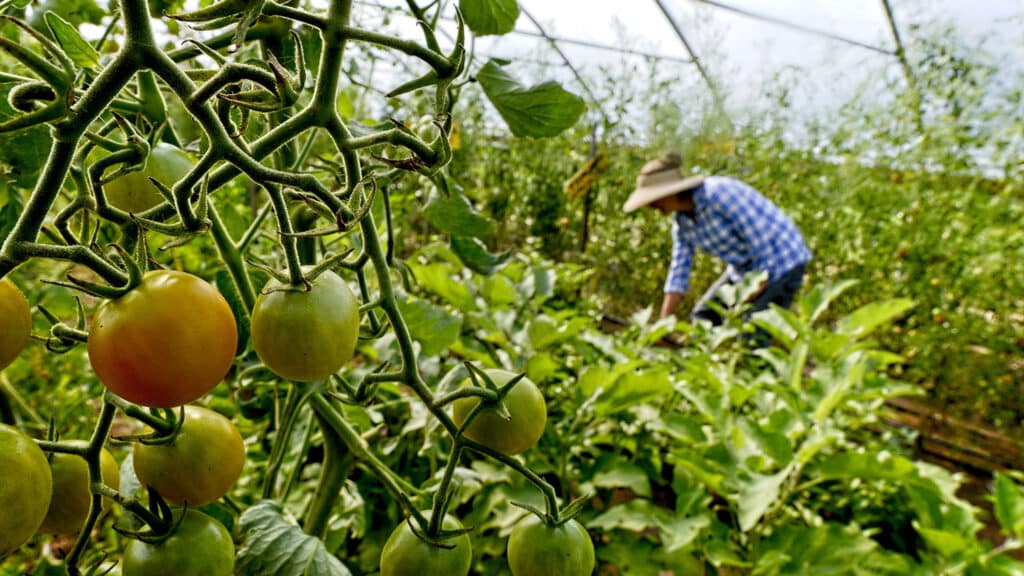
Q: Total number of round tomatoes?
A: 11